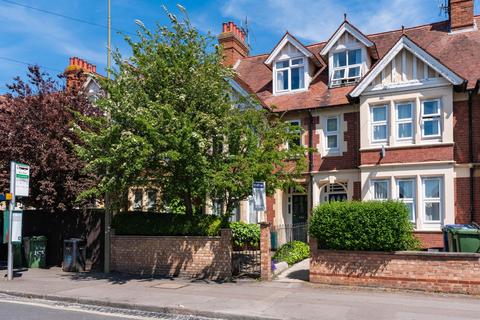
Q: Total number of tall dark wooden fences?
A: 1